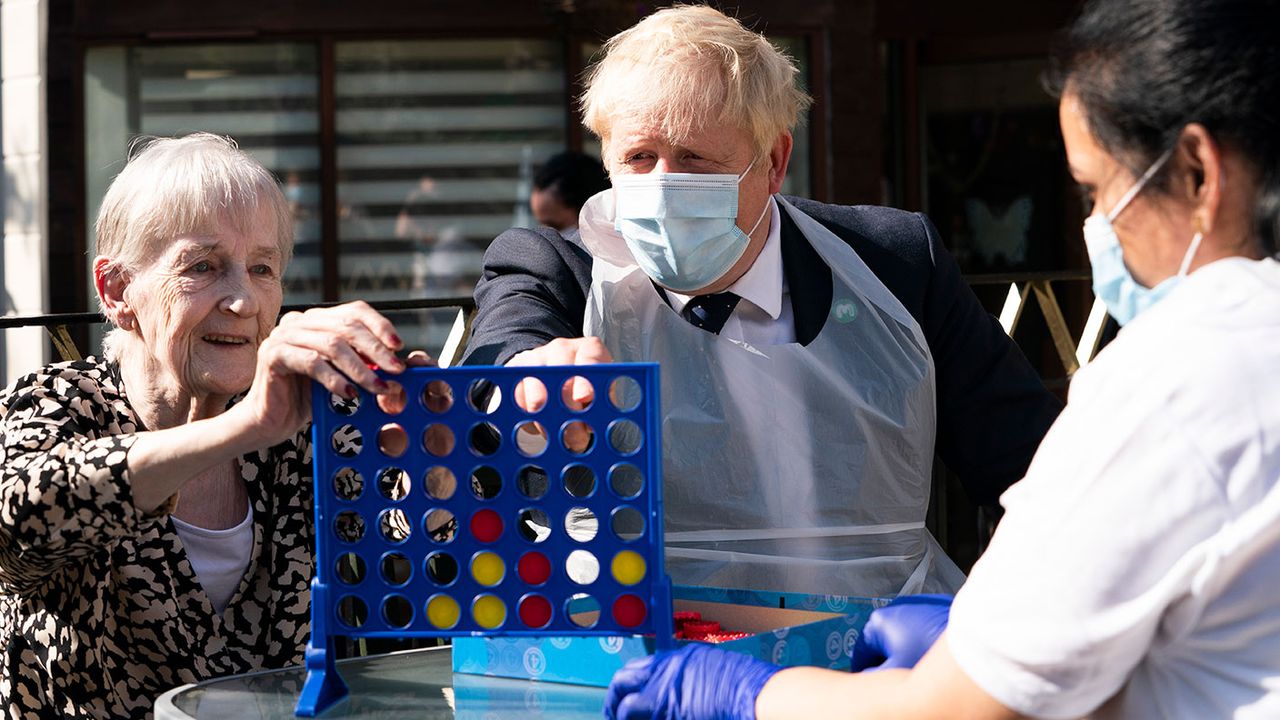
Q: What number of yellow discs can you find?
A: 4